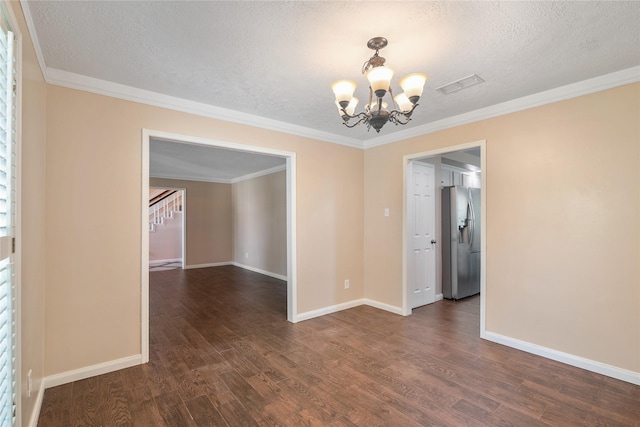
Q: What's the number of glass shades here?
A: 6